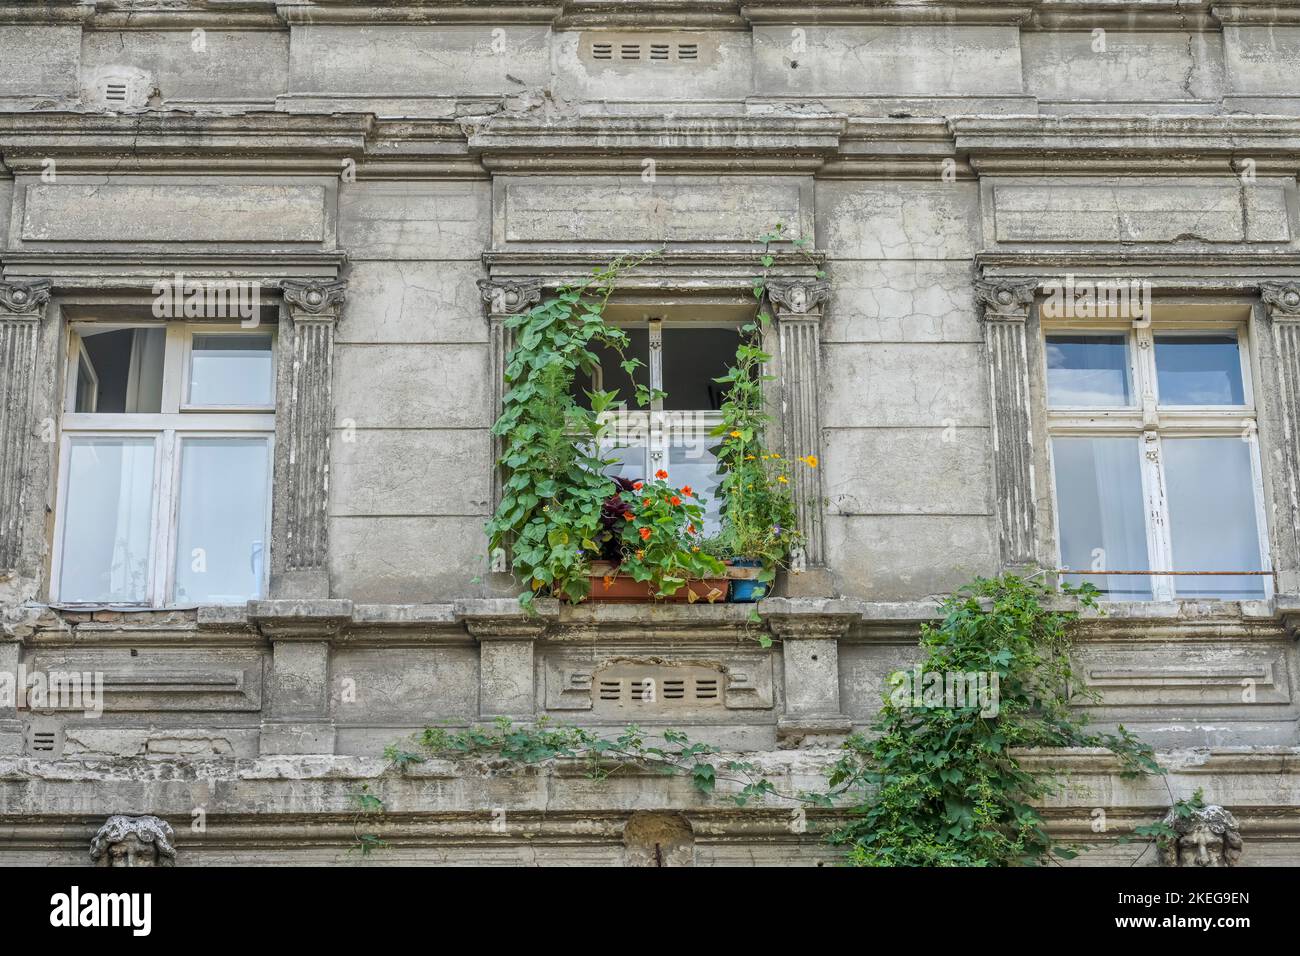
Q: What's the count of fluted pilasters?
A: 6